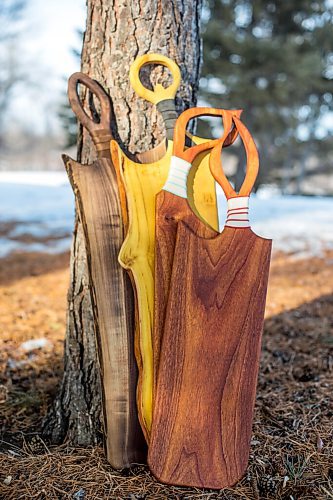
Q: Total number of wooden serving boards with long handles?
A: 4